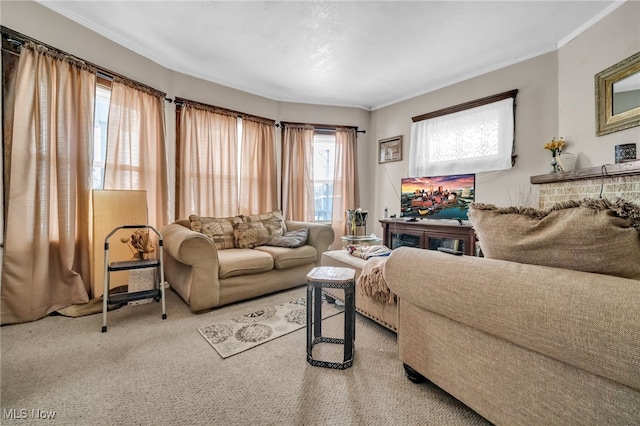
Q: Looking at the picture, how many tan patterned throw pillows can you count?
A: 3